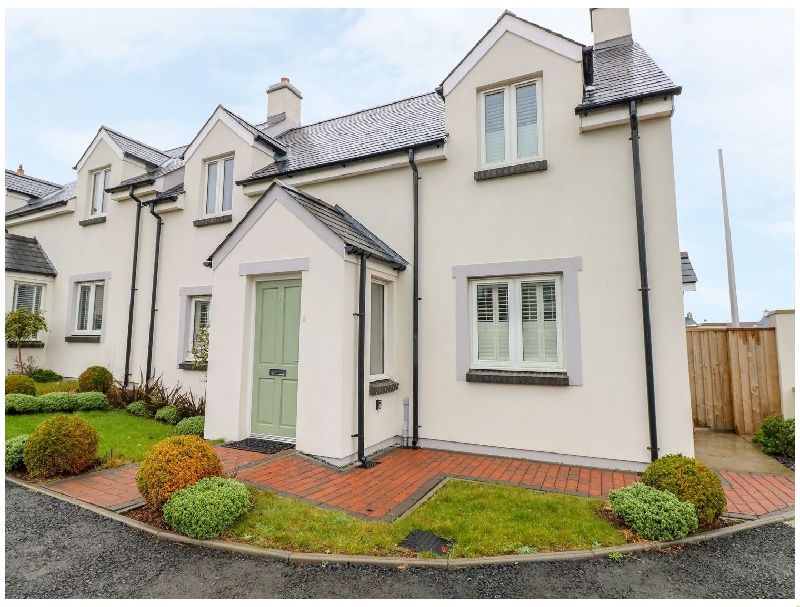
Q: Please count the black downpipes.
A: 5